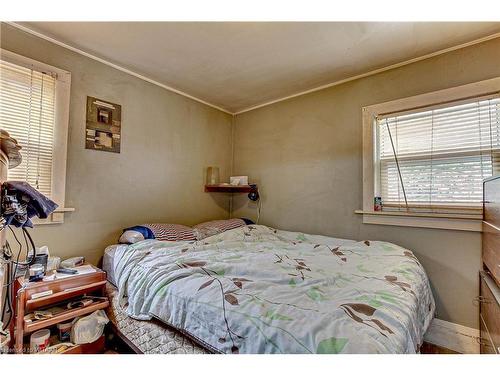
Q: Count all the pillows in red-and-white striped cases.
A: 2